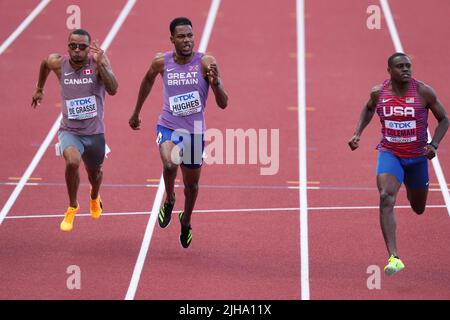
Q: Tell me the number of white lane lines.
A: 5